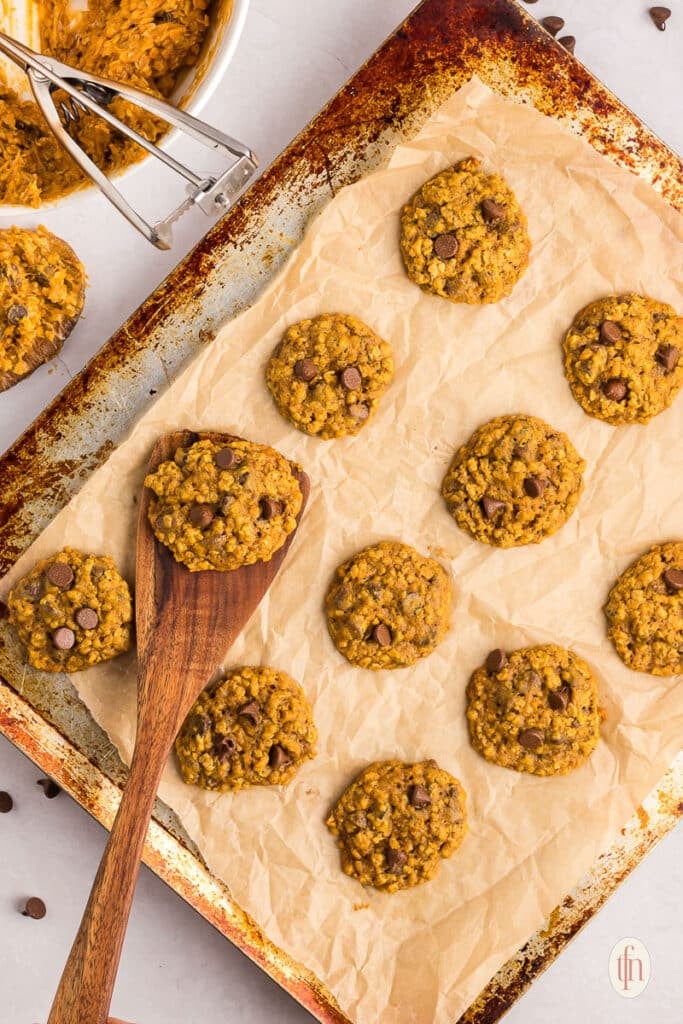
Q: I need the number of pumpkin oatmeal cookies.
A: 11